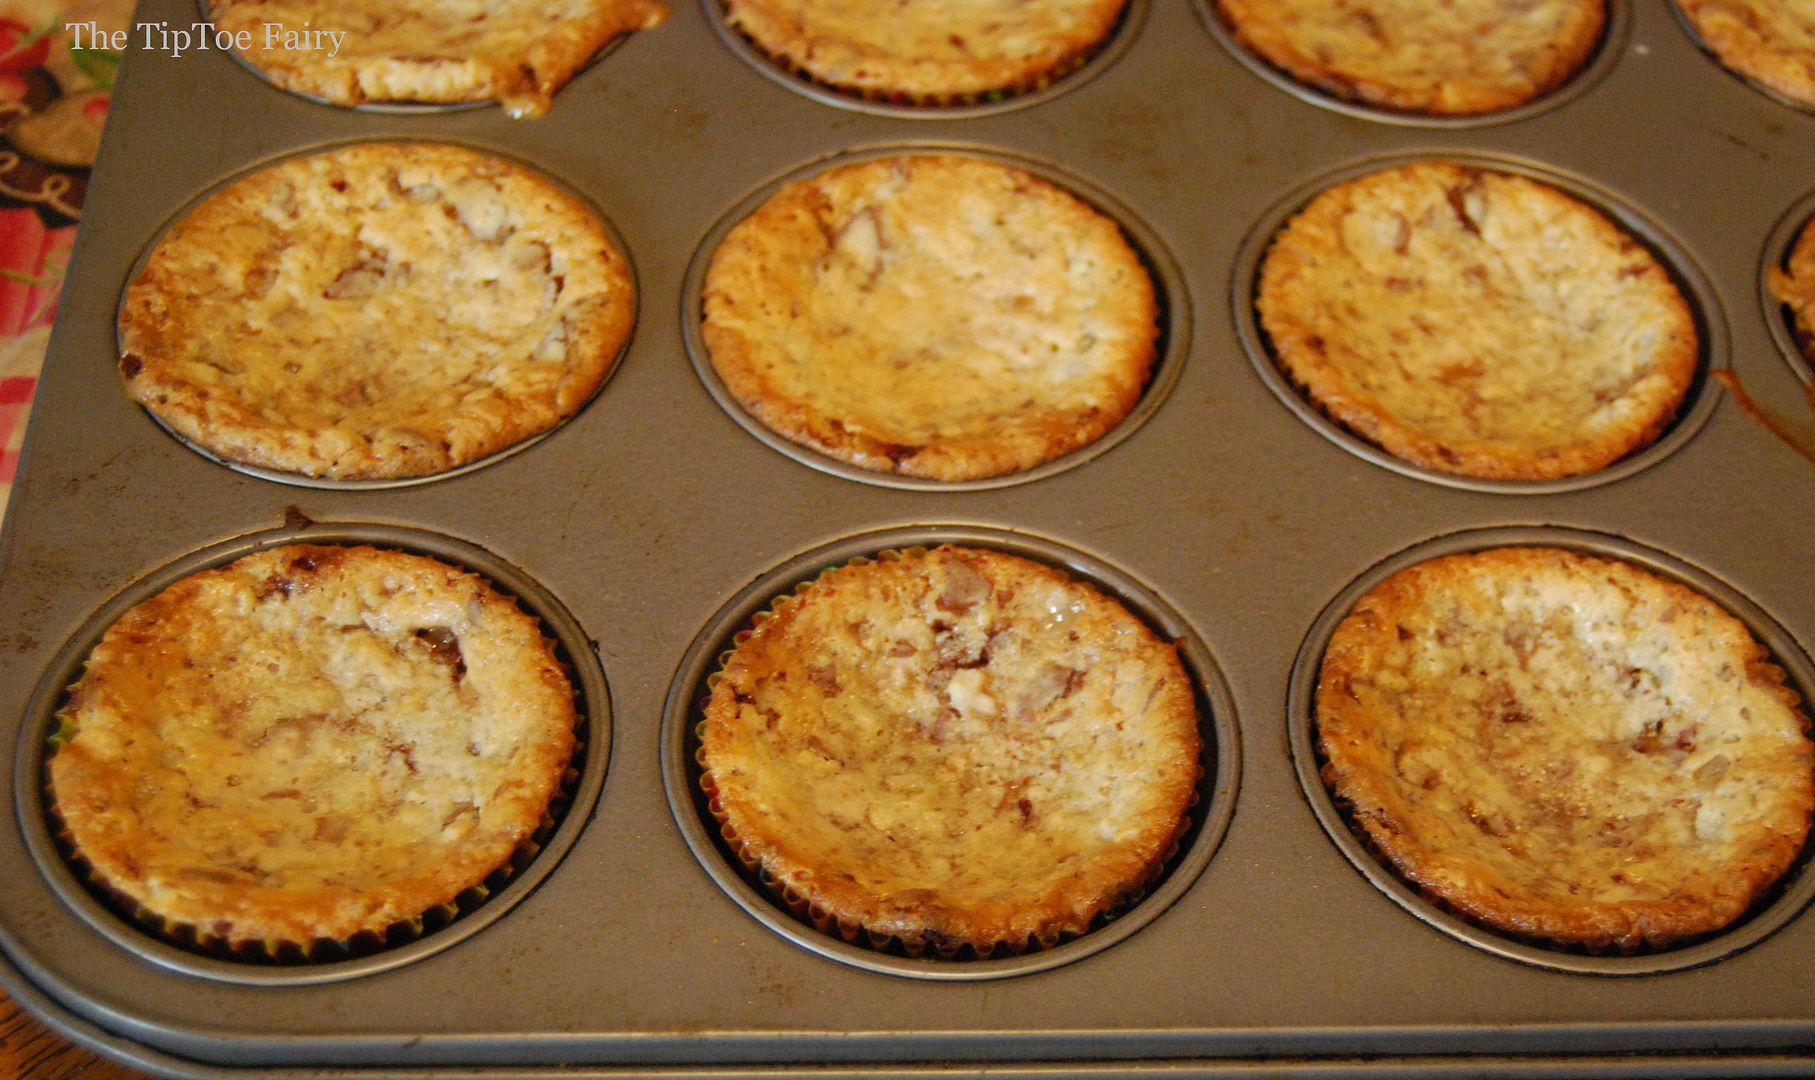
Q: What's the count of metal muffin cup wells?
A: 11